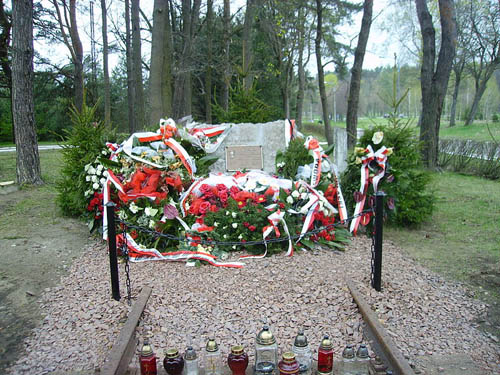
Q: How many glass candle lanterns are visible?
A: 11